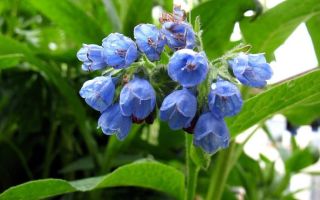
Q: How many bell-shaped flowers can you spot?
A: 12